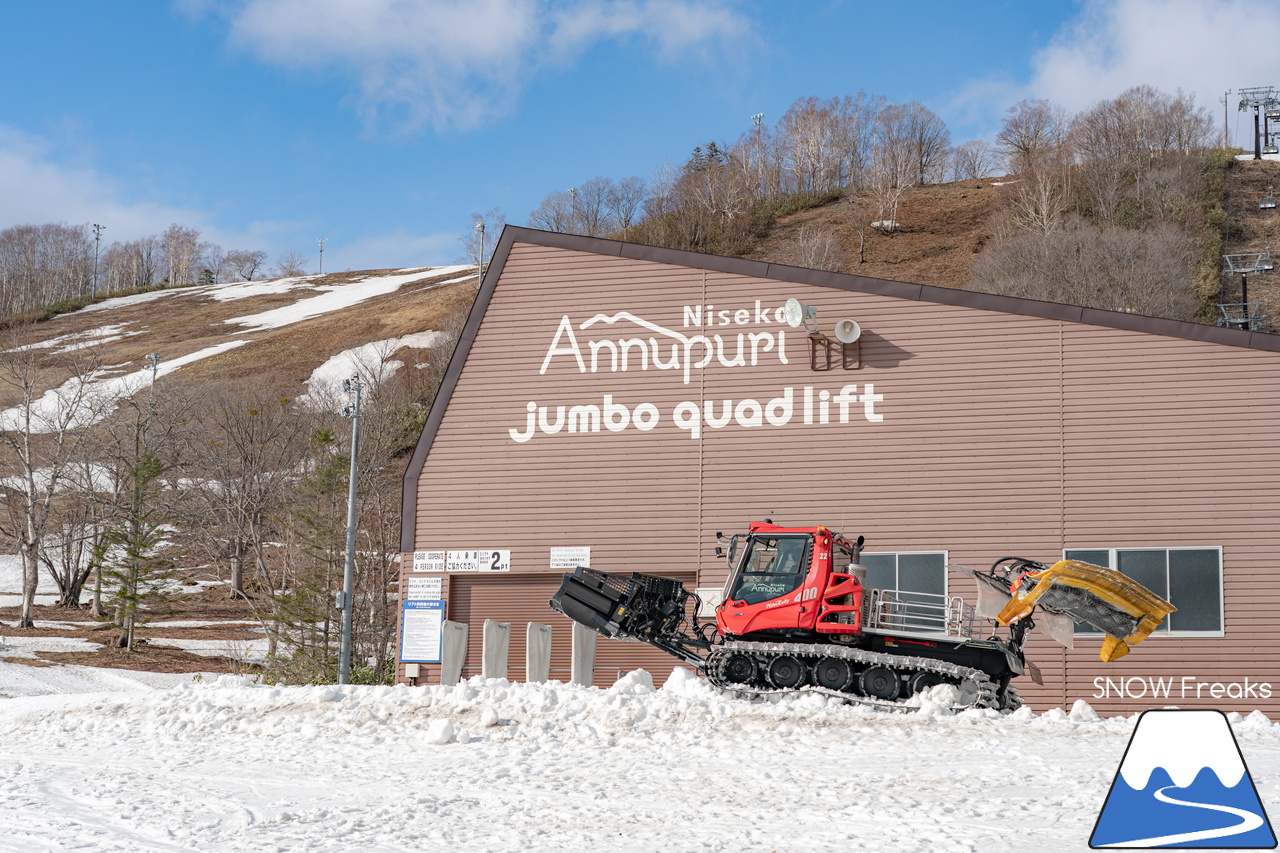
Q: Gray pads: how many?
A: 4